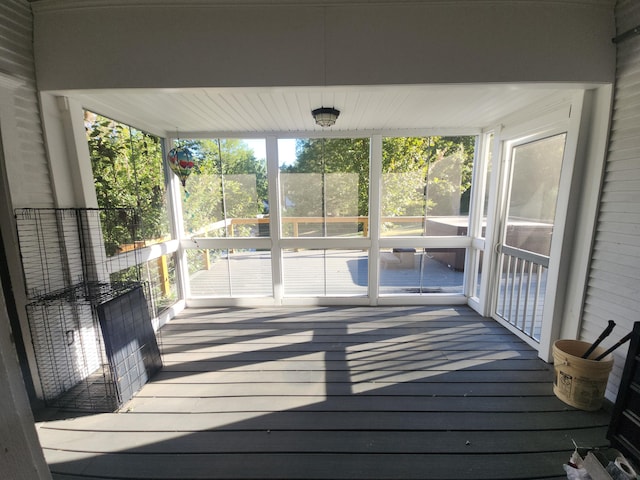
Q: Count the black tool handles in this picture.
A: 2